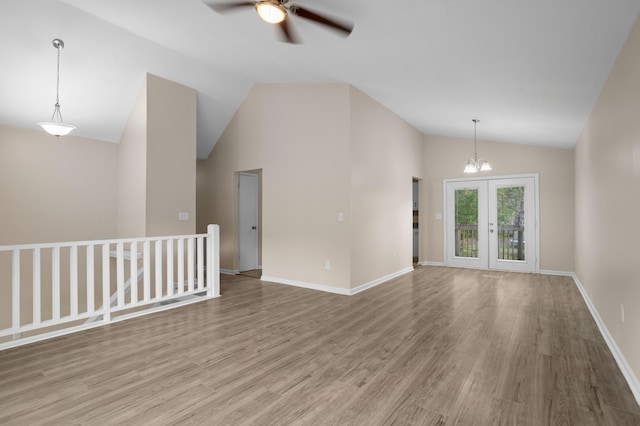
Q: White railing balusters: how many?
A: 14